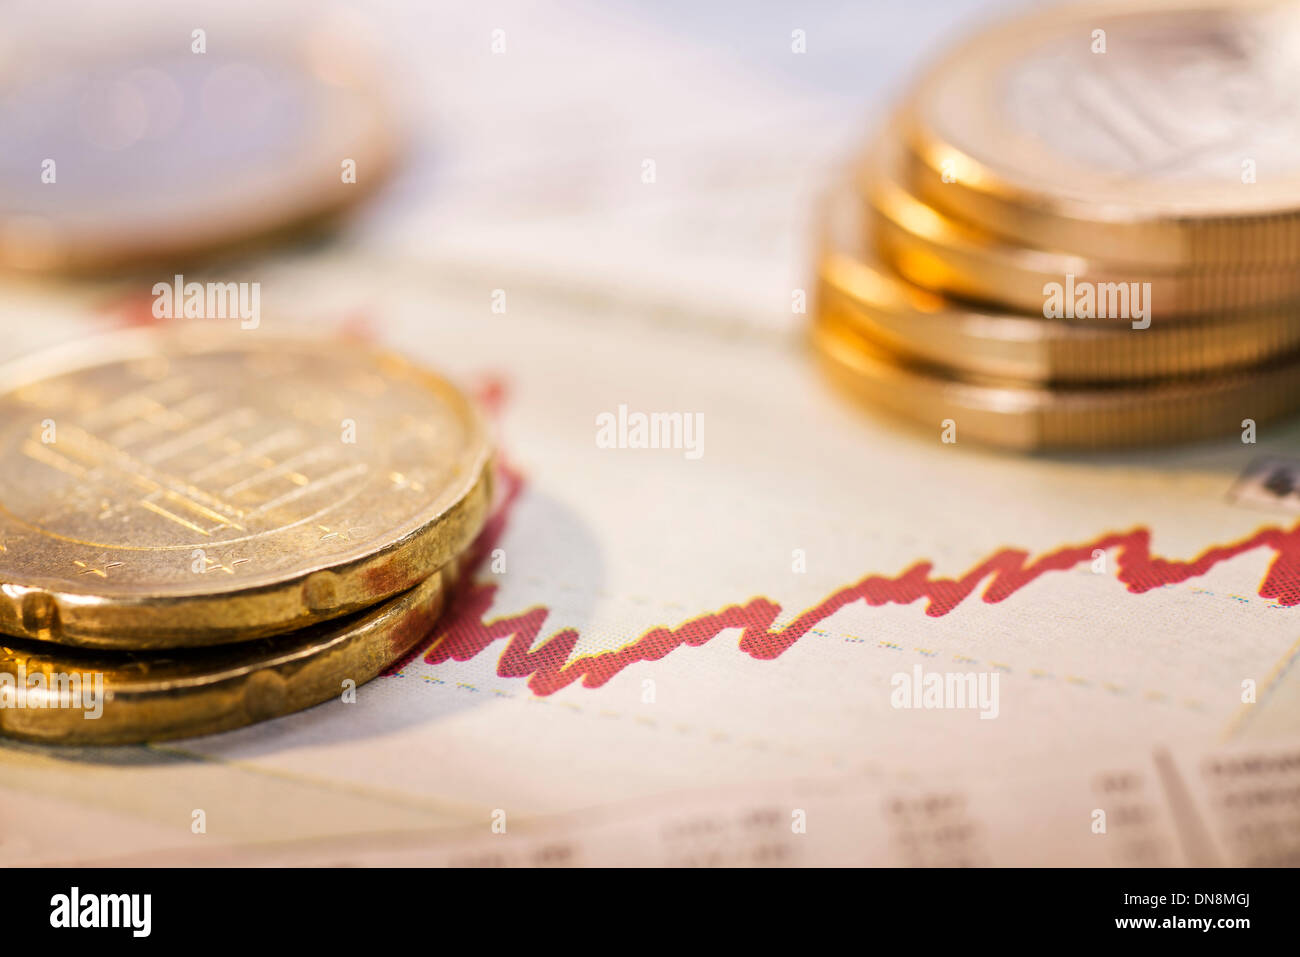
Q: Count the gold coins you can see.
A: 7